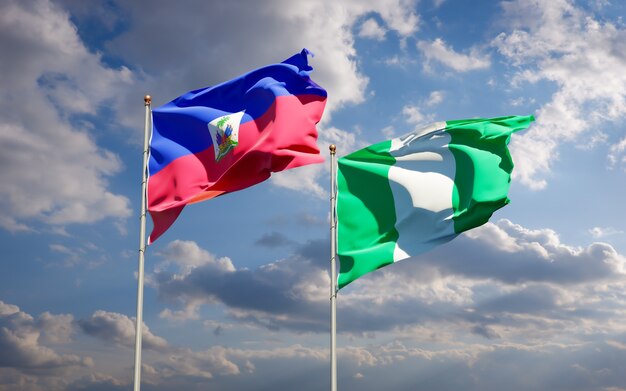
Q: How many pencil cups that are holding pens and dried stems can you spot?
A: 0